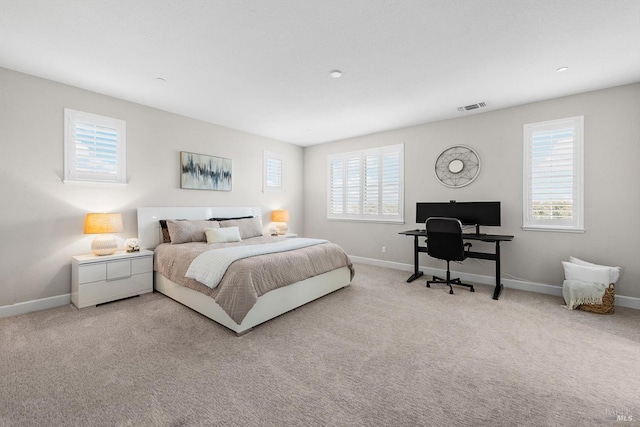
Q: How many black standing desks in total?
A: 1